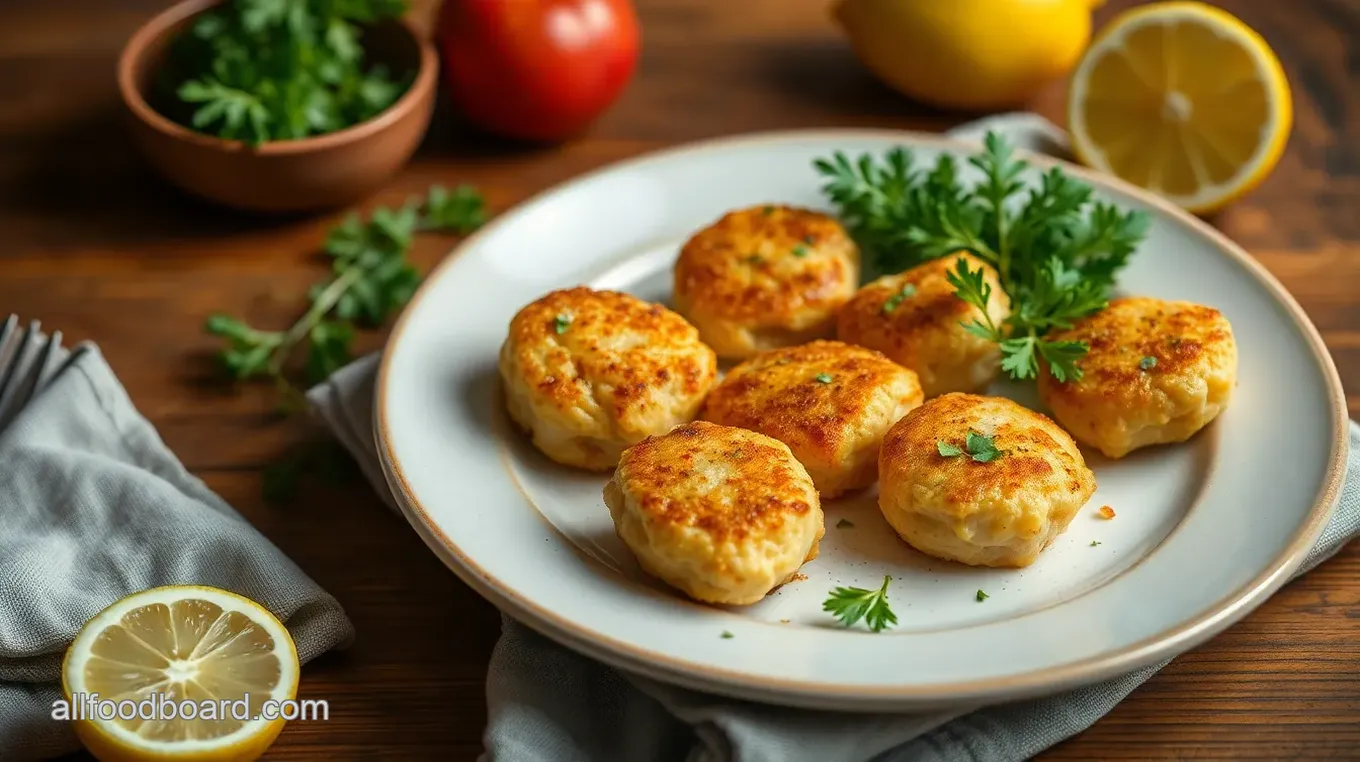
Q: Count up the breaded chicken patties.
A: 7